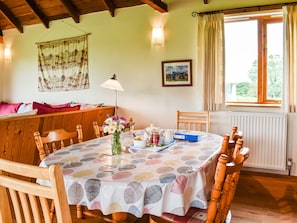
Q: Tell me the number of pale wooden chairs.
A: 2